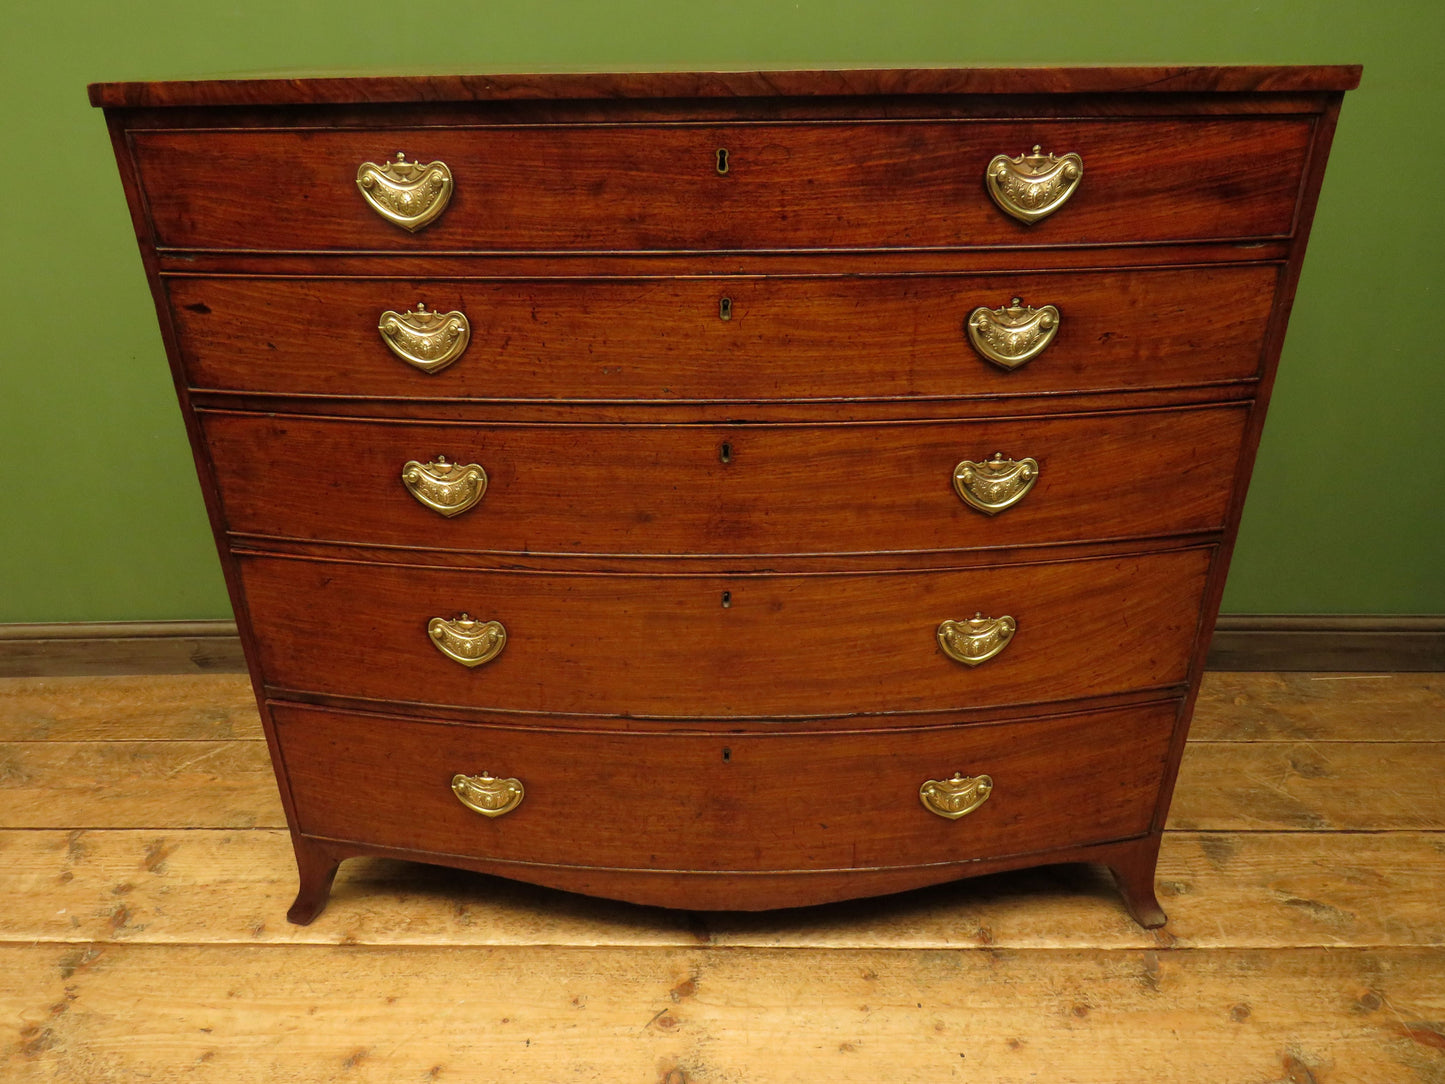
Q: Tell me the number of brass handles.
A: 10